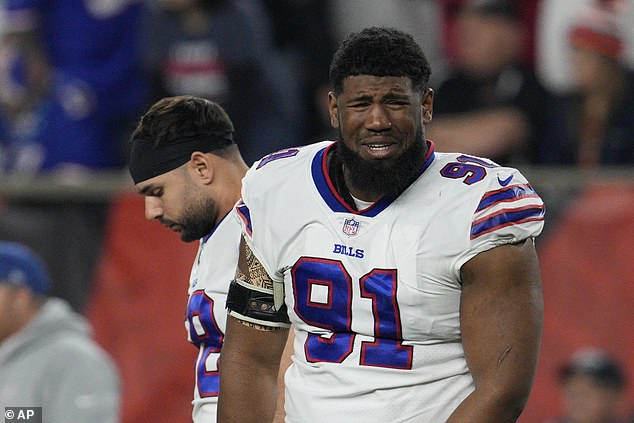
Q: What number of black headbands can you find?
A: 1